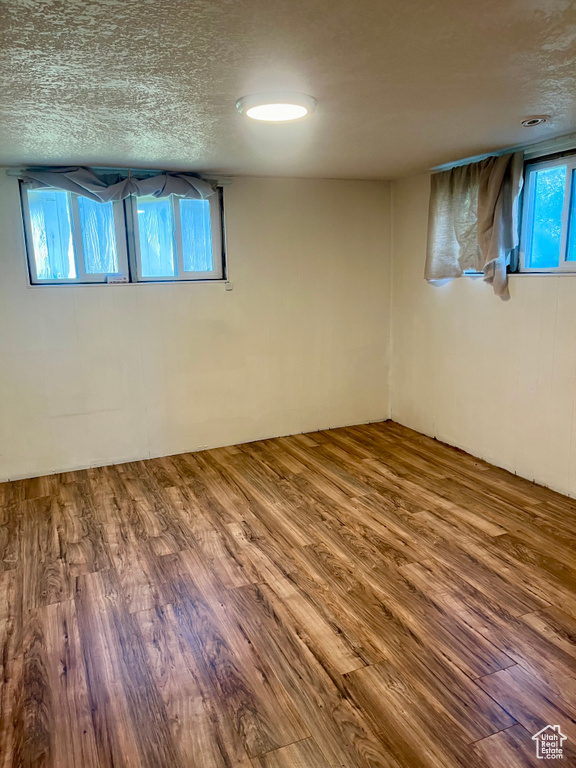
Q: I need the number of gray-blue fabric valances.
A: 1